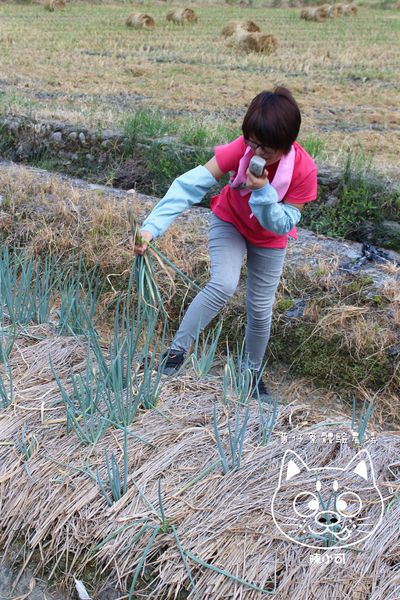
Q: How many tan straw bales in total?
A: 8